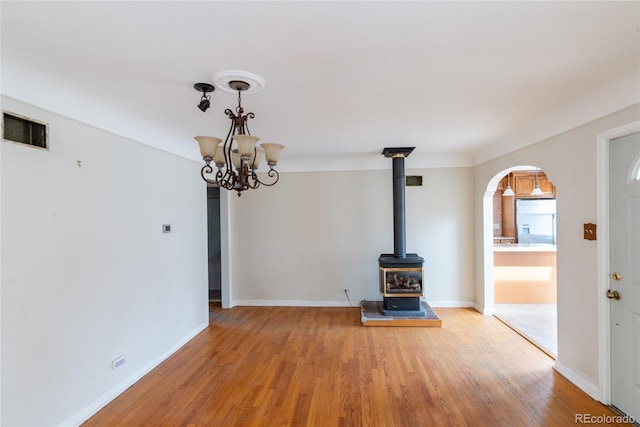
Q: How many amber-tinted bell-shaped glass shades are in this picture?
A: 6